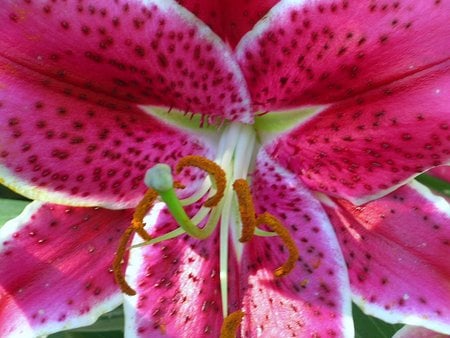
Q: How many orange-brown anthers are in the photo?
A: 6